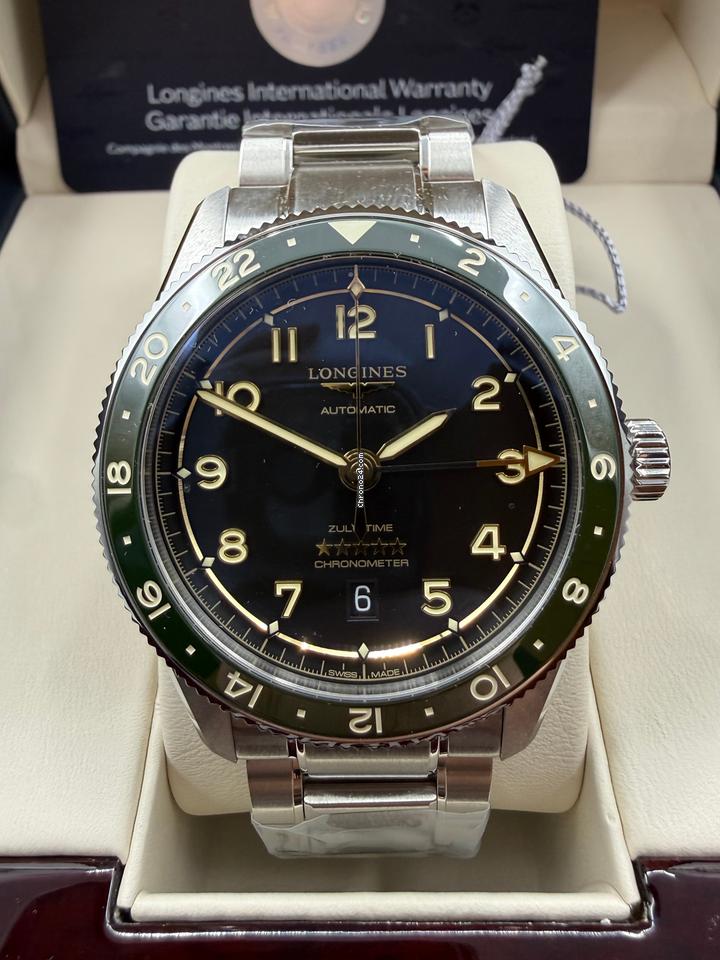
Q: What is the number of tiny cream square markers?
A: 12